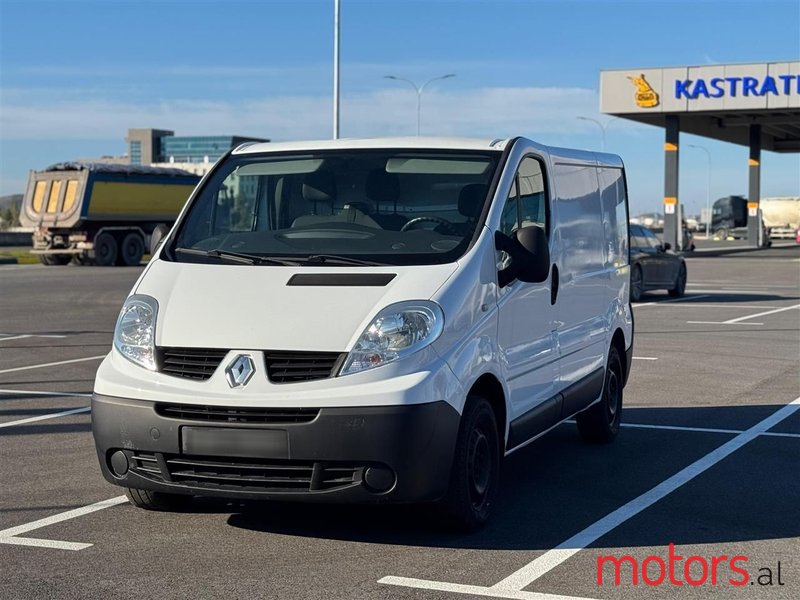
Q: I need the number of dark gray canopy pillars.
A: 2